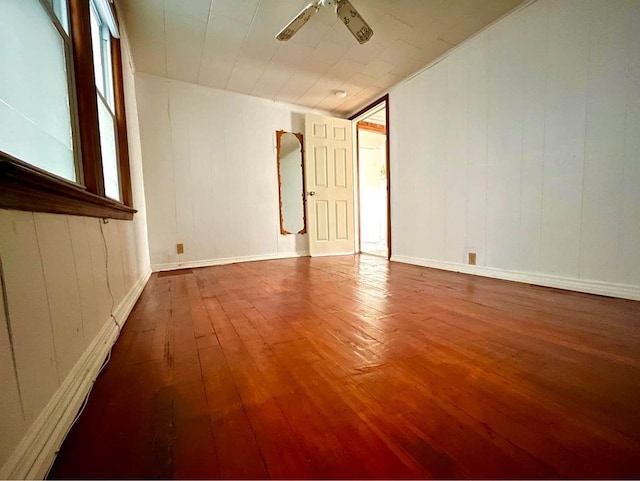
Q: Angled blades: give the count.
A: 2